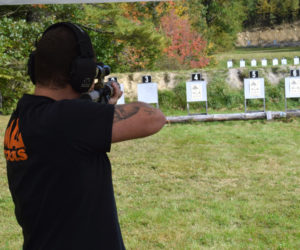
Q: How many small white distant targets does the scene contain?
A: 7